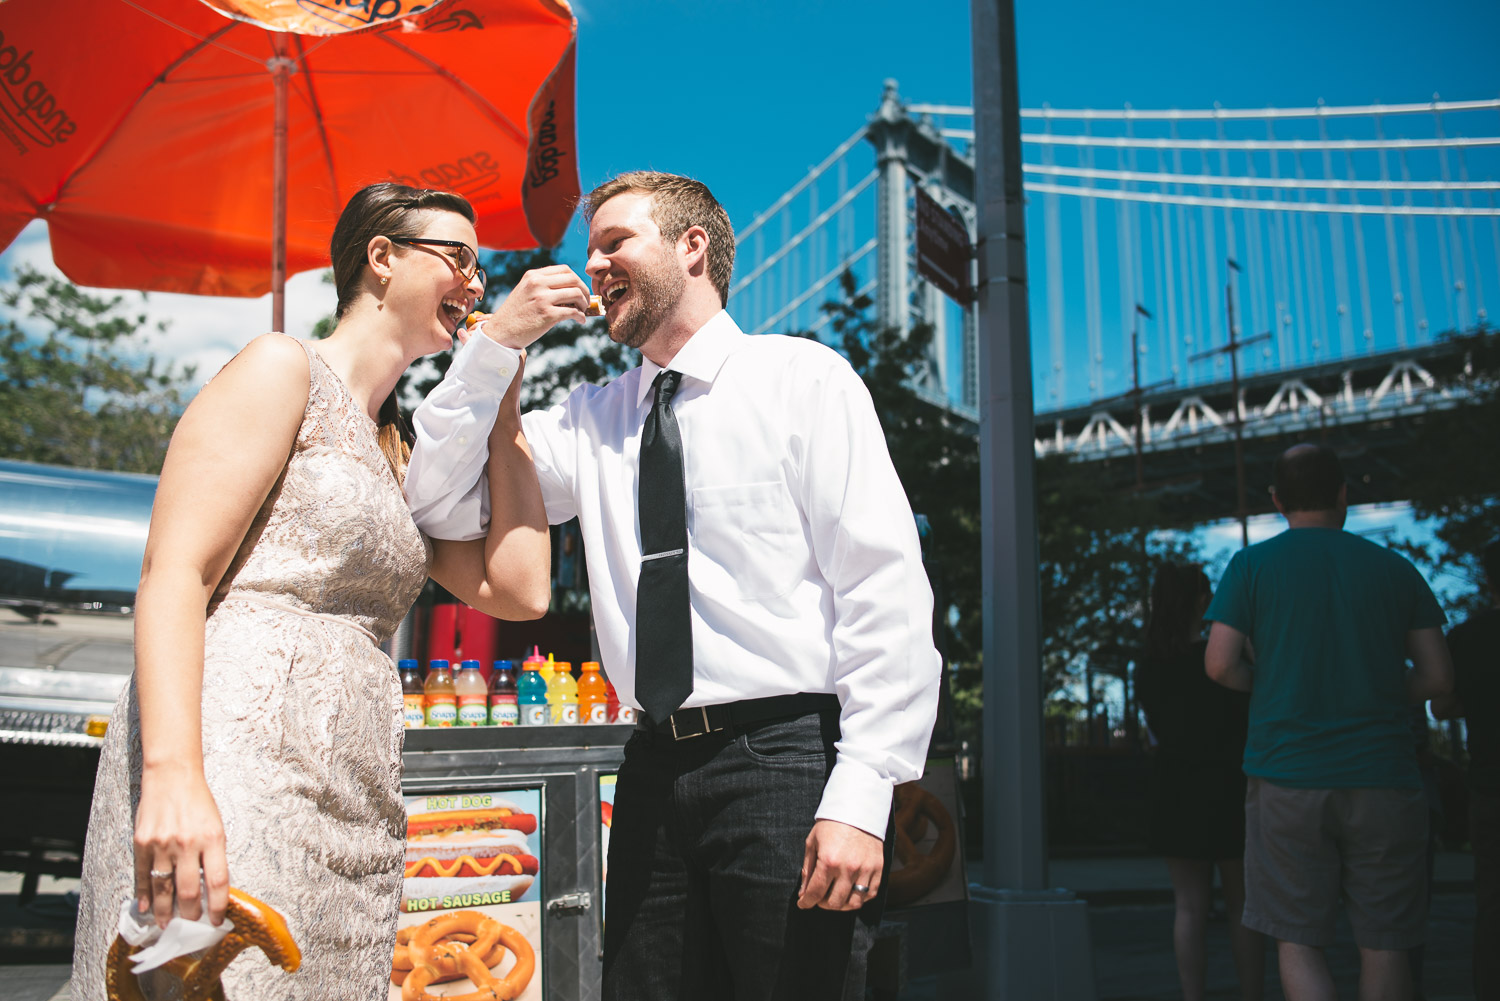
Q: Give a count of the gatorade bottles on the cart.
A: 4